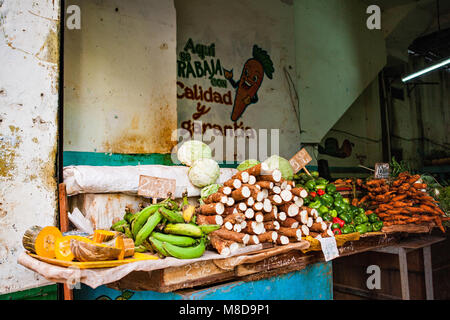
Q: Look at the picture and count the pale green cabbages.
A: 5